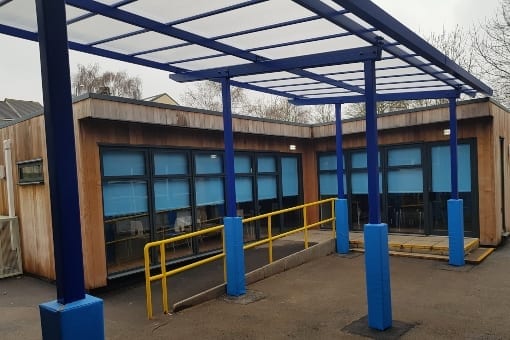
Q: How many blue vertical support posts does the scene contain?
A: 5